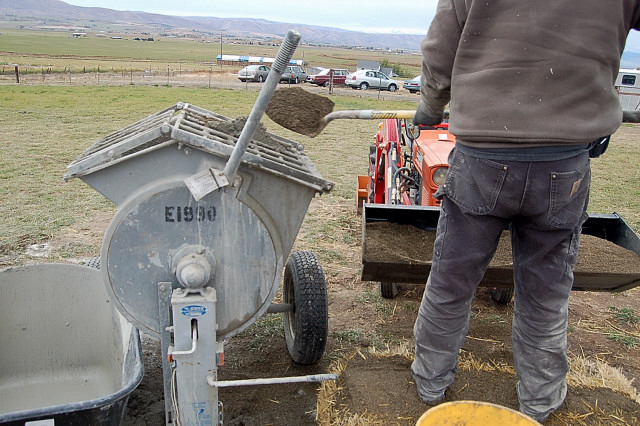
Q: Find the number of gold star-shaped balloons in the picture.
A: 0